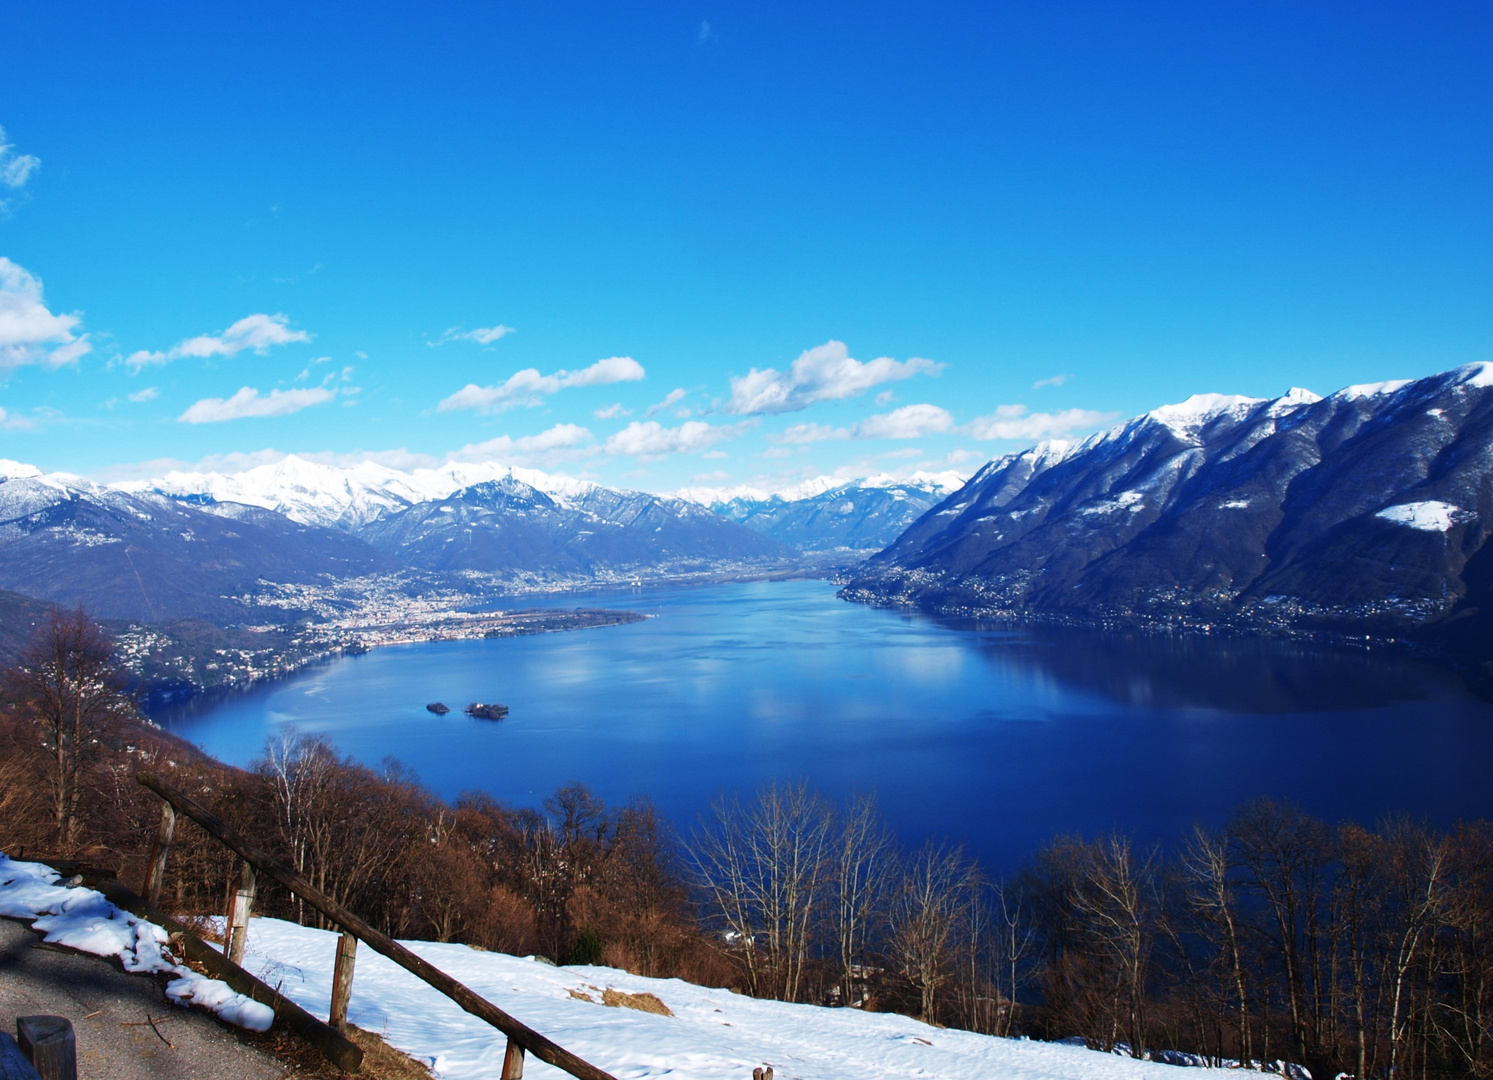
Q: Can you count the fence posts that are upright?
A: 4